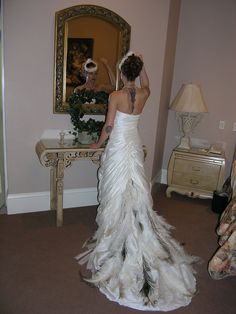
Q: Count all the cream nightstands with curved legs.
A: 1